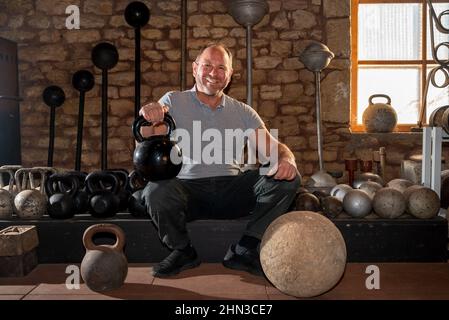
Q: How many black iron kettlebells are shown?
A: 6